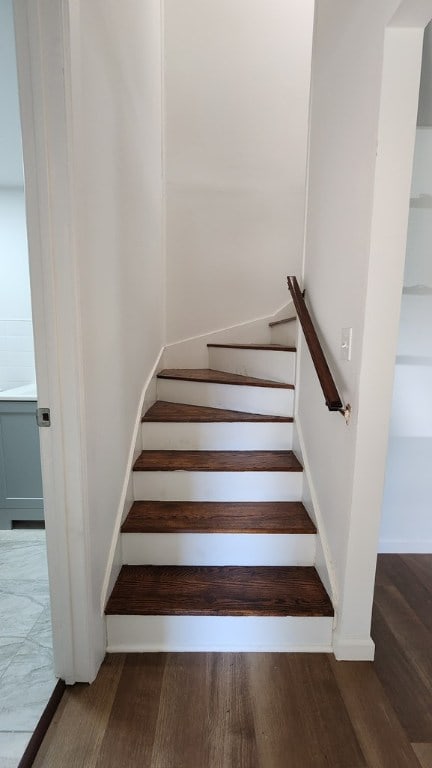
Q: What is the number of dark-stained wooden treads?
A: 7